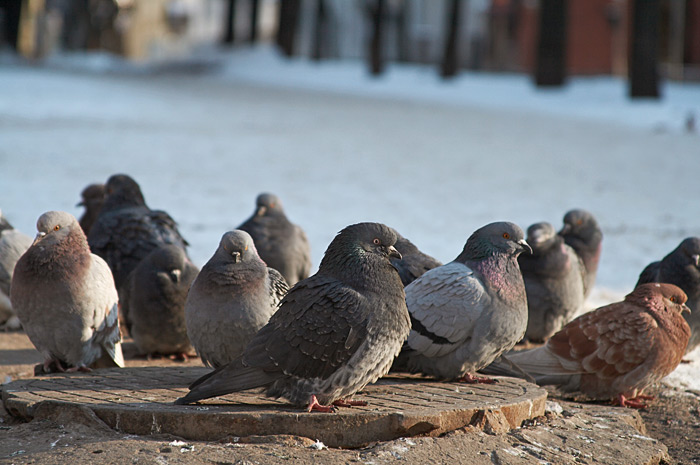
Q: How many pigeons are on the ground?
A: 14